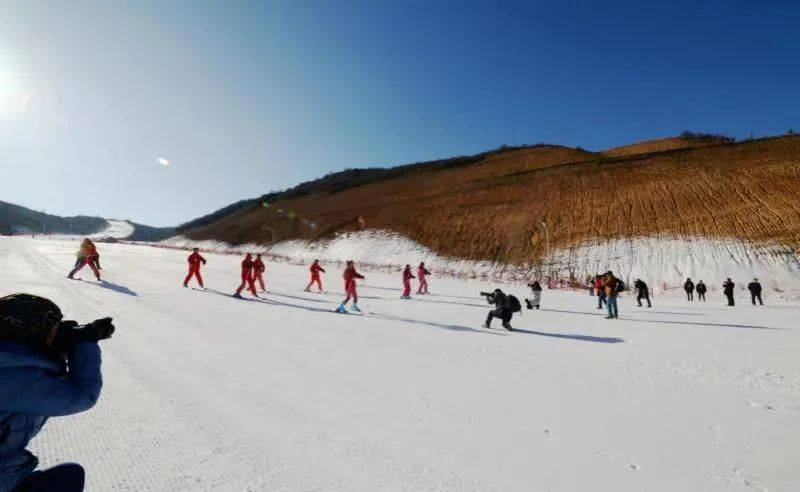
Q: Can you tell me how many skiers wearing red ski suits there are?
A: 8